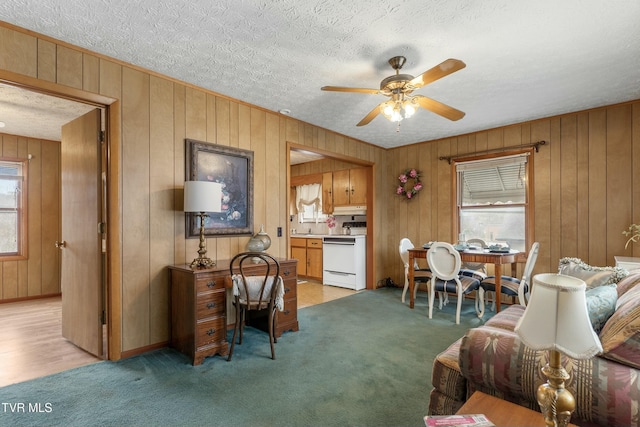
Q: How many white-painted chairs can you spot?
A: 4